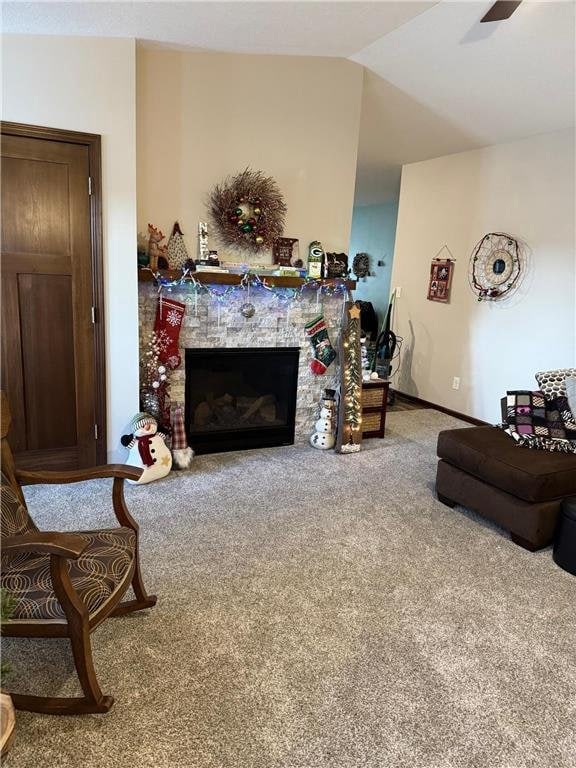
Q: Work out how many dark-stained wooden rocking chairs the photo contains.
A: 1